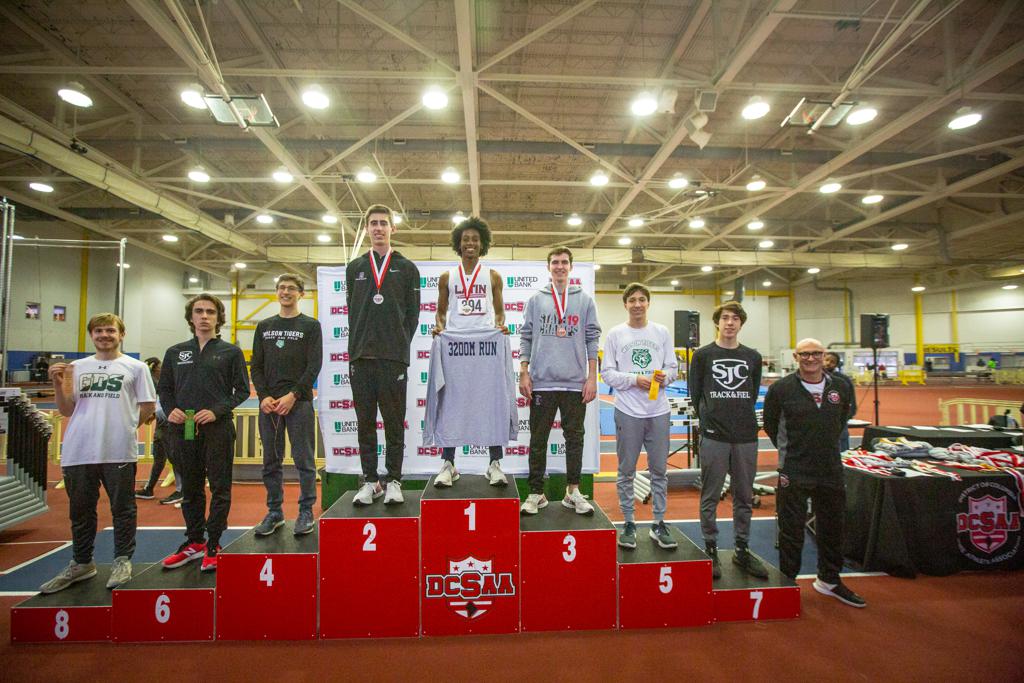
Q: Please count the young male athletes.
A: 8